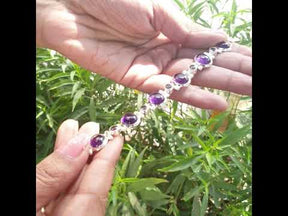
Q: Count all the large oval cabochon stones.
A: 6